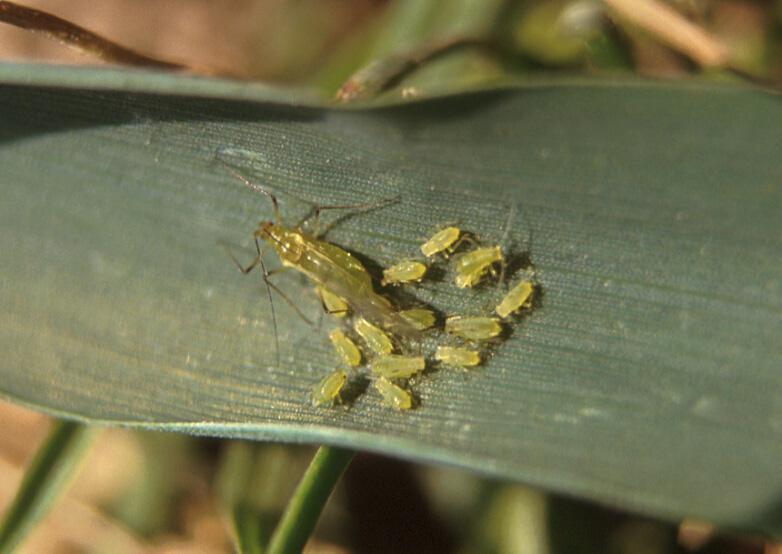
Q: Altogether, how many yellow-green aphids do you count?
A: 14